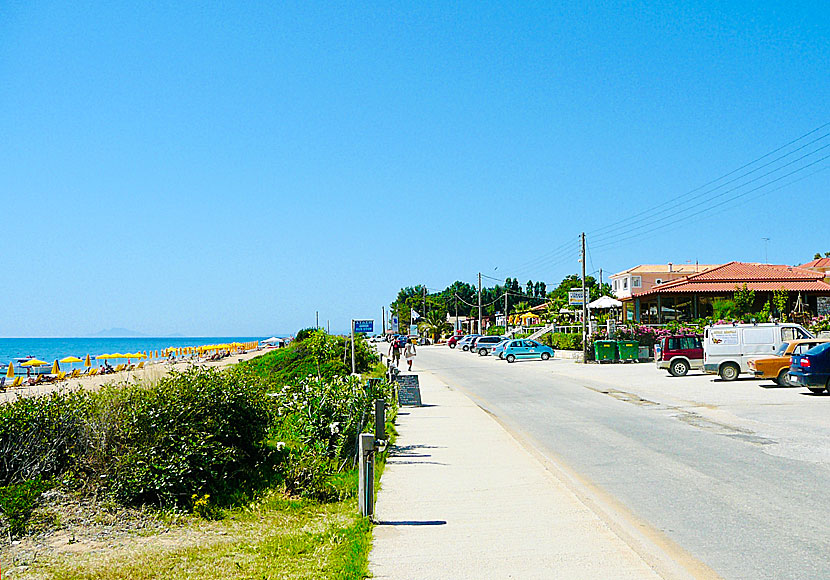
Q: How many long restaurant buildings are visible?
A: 1